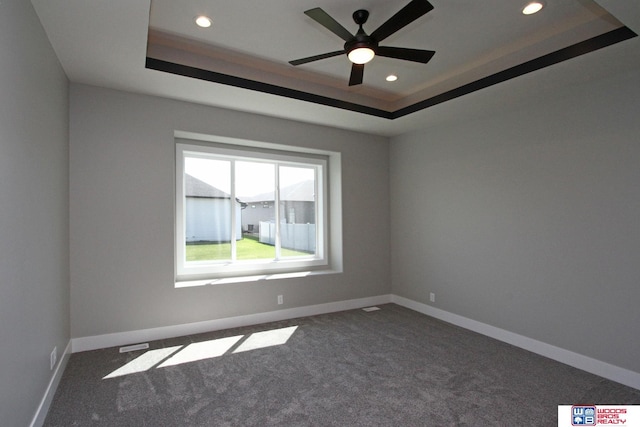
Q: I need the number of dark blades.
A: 5